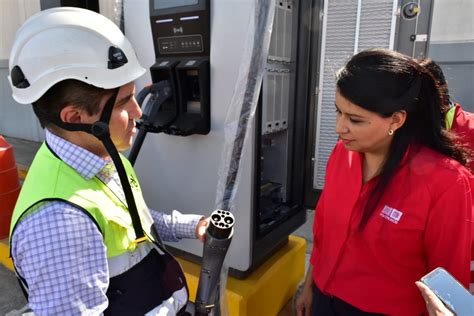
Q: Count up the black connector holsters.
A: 2